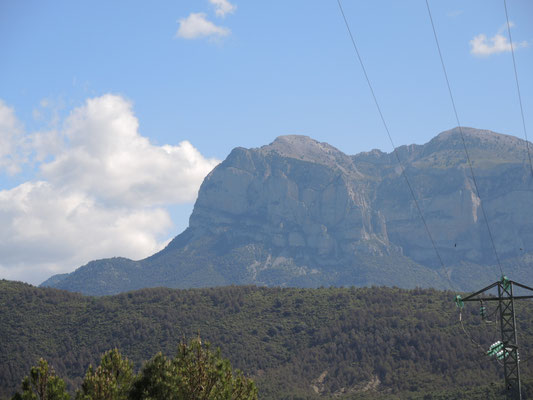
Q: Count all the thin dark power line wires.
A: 3